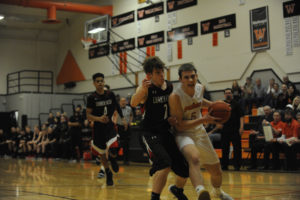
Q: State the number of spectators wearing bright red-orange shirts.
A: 2